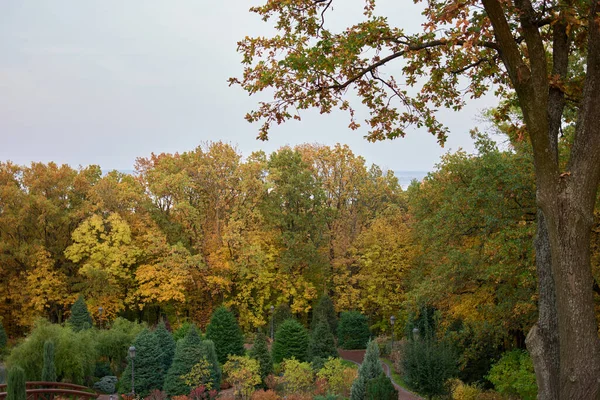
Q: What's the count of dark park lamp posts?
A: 5